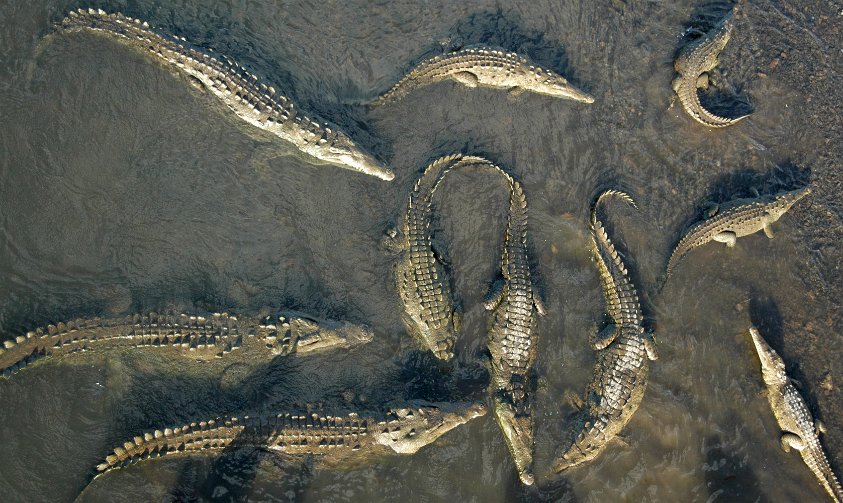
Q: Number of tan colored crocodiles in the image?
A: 10